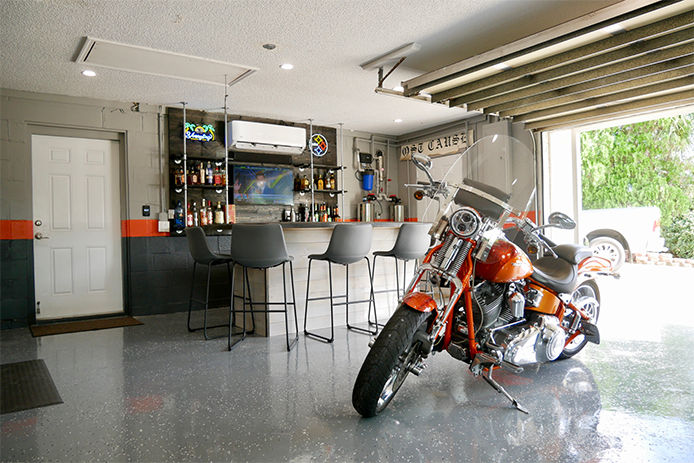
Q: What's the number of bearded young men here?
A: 0